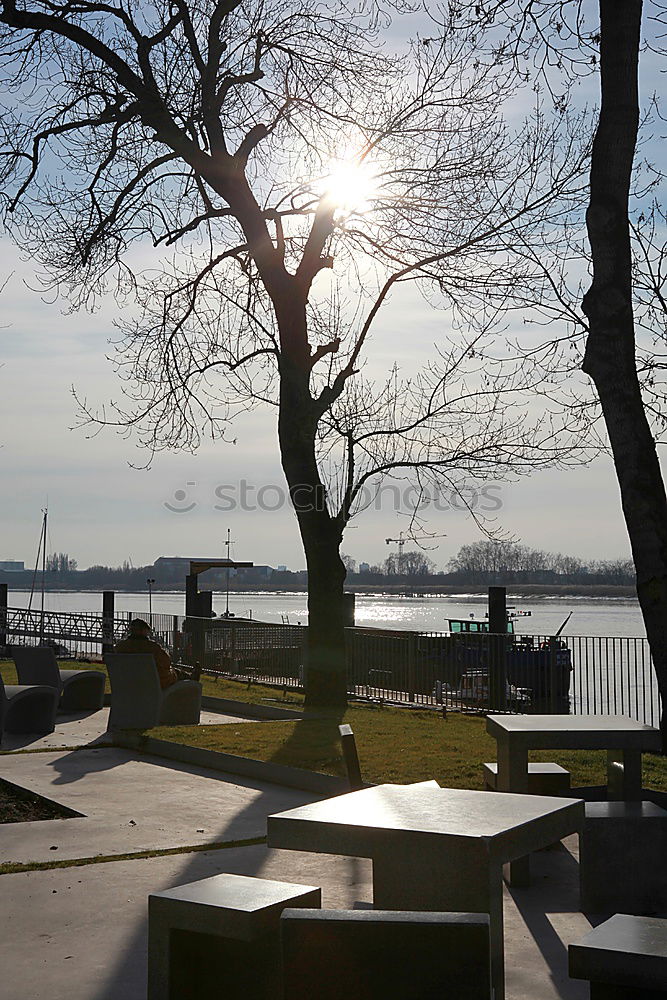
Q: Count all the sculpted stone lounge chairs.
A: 3